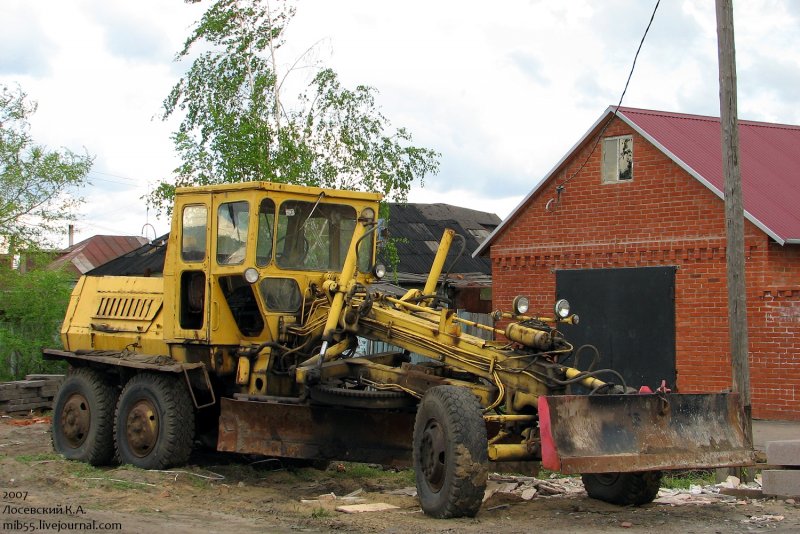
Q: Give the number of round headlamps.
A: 4